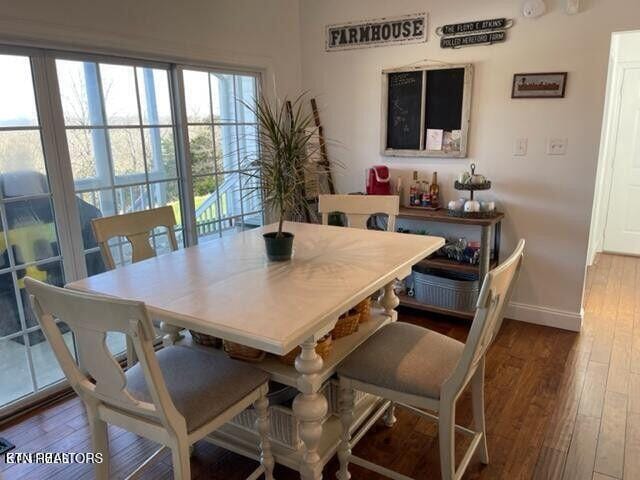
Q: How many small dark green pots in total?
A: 1